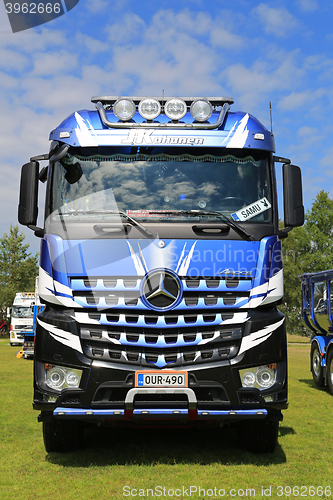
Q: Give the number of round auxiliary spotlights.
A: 4